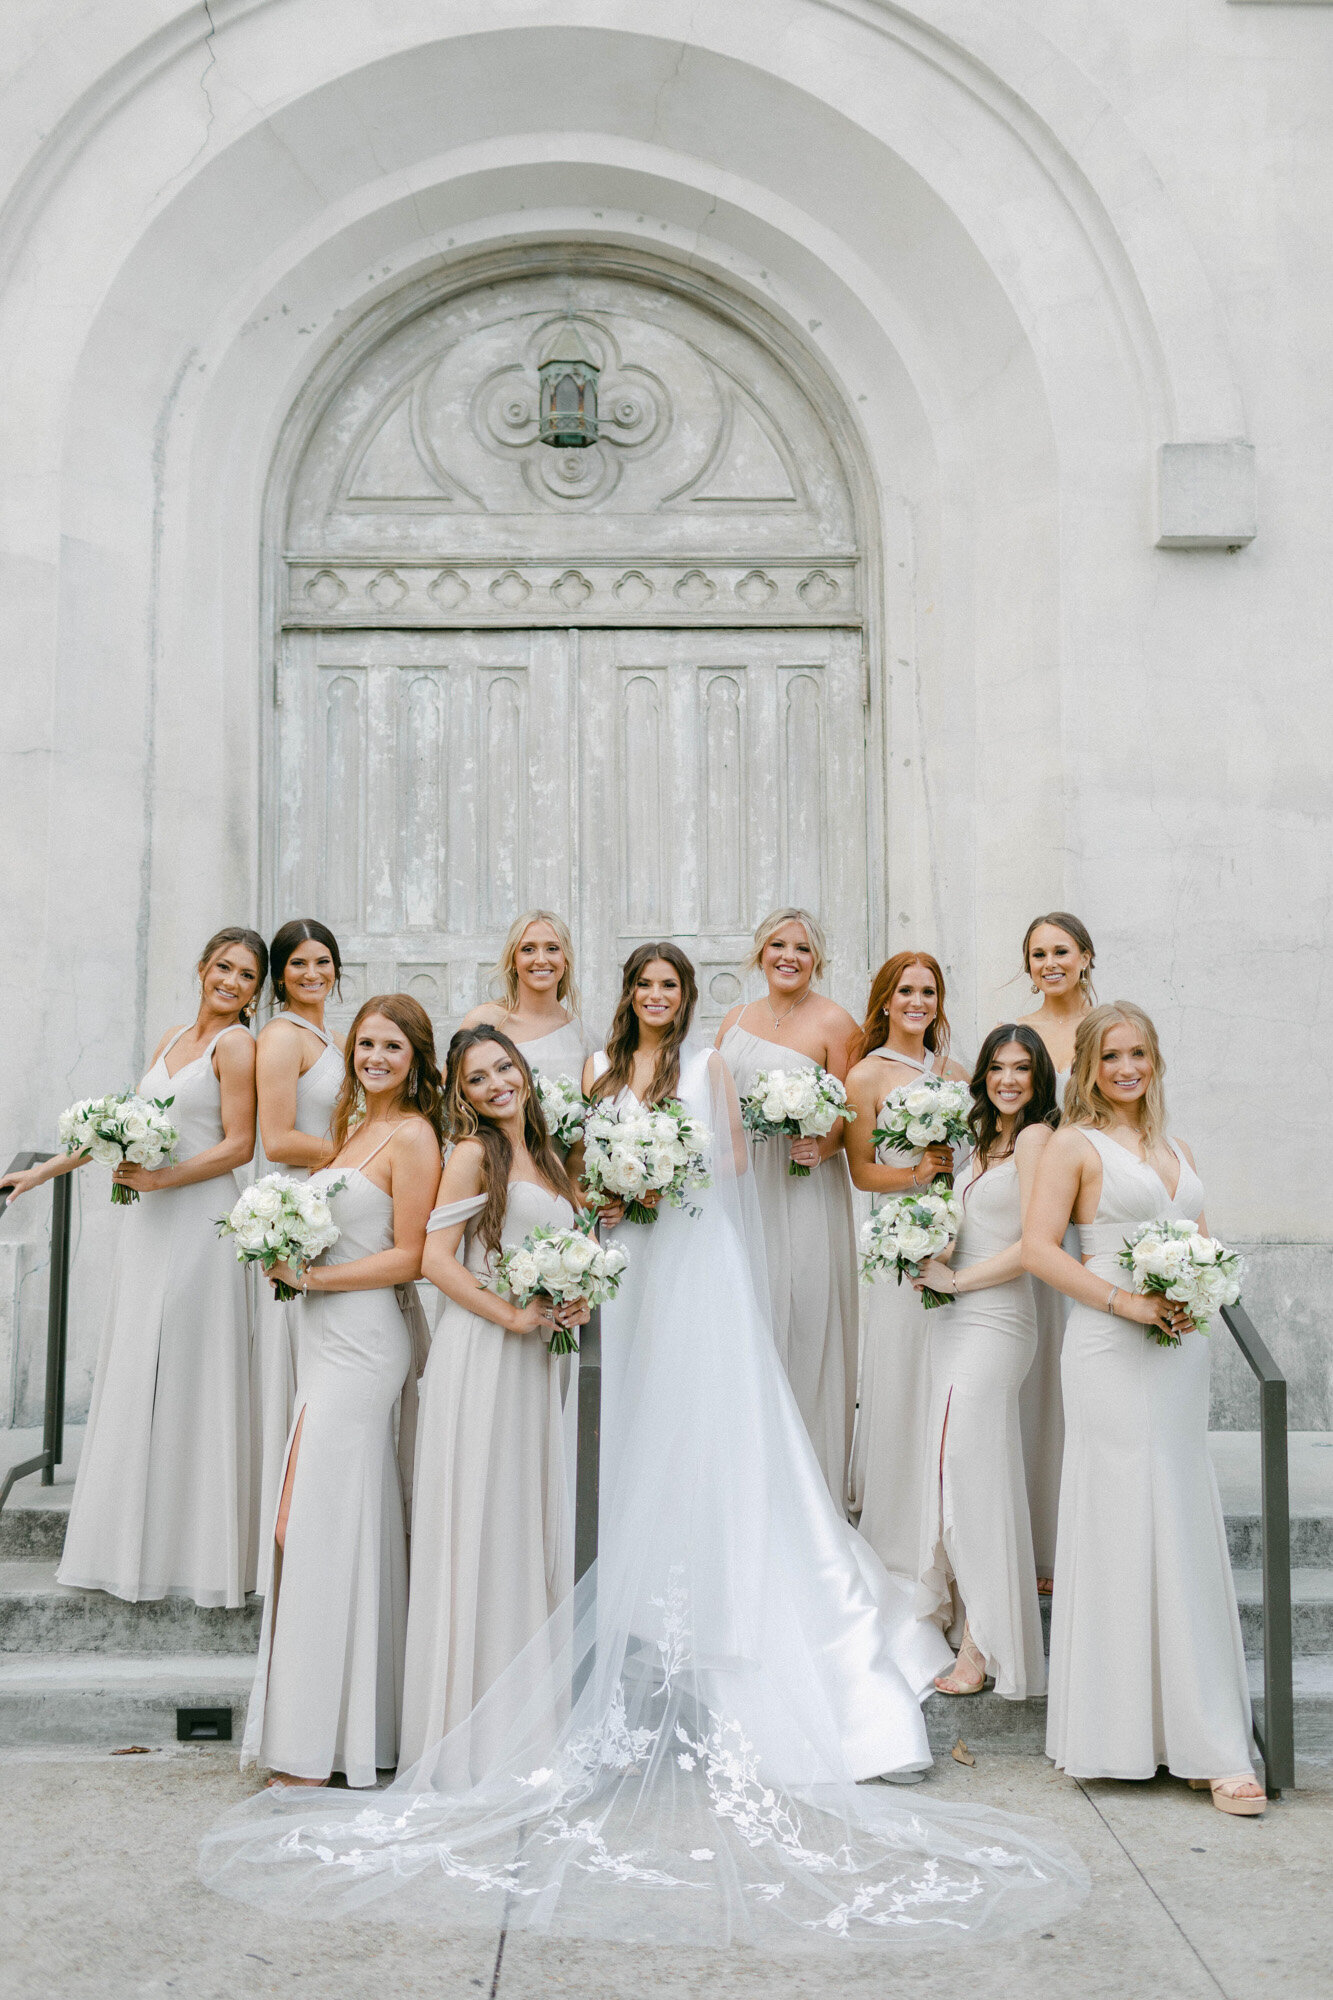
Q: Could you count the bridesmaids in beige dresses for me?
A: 10